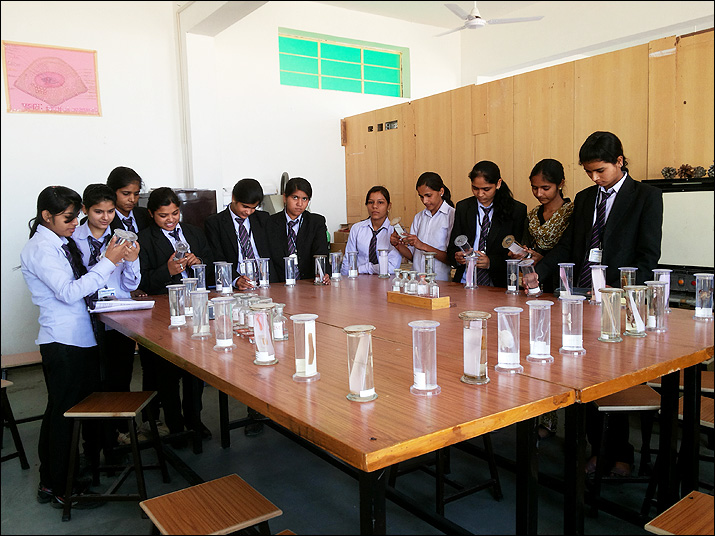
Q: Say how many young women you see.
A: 11